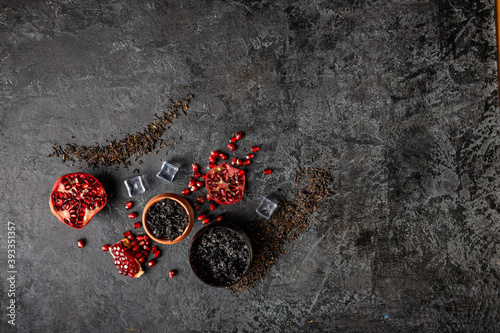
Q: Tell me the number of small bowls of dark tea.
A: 2